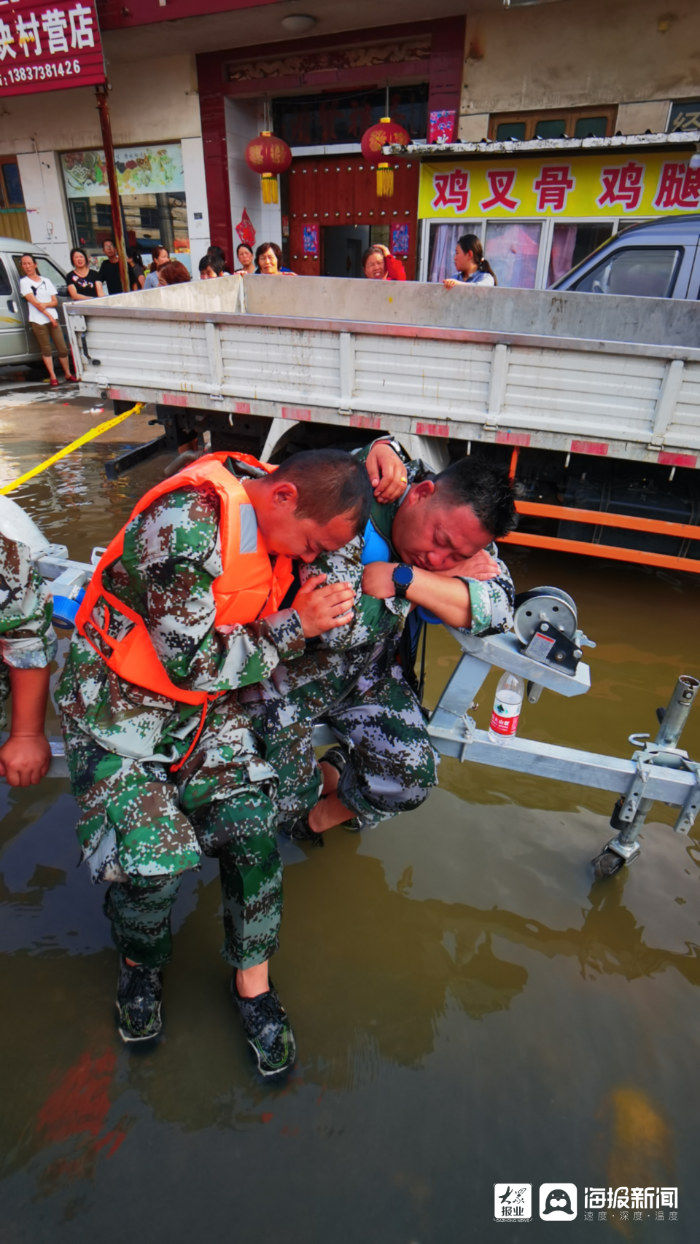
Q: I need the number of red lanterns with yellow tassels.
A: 2